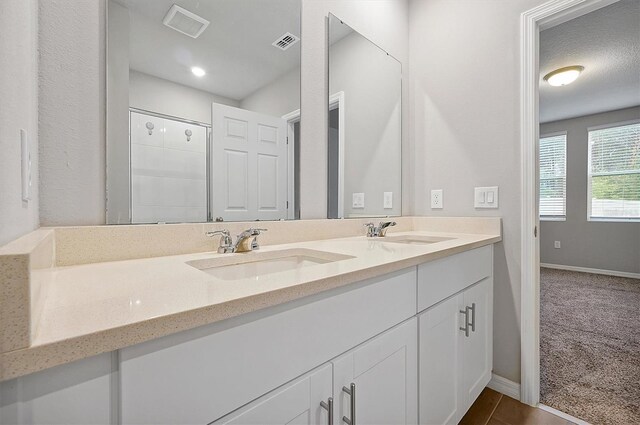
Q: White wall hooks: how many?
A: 2